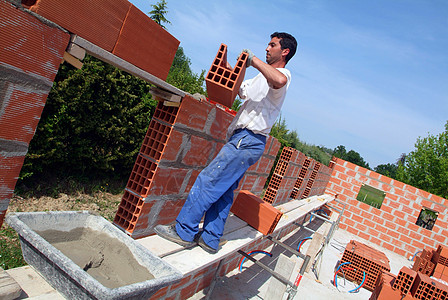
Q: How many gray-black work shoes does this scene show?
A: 2